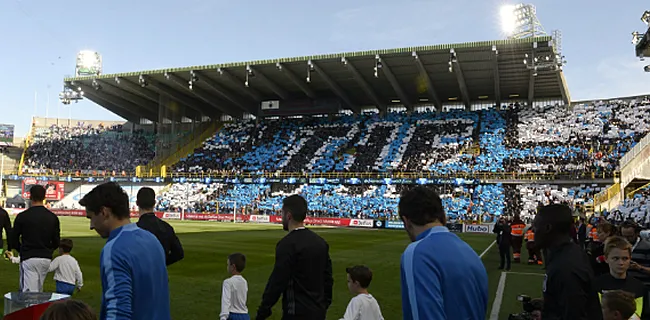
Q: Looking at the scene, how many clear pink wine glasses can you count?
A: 0